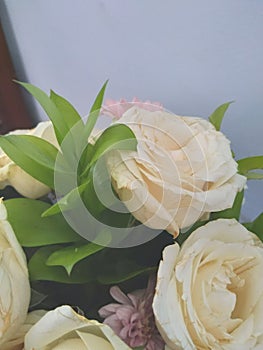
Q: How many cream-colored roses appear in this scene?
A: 5